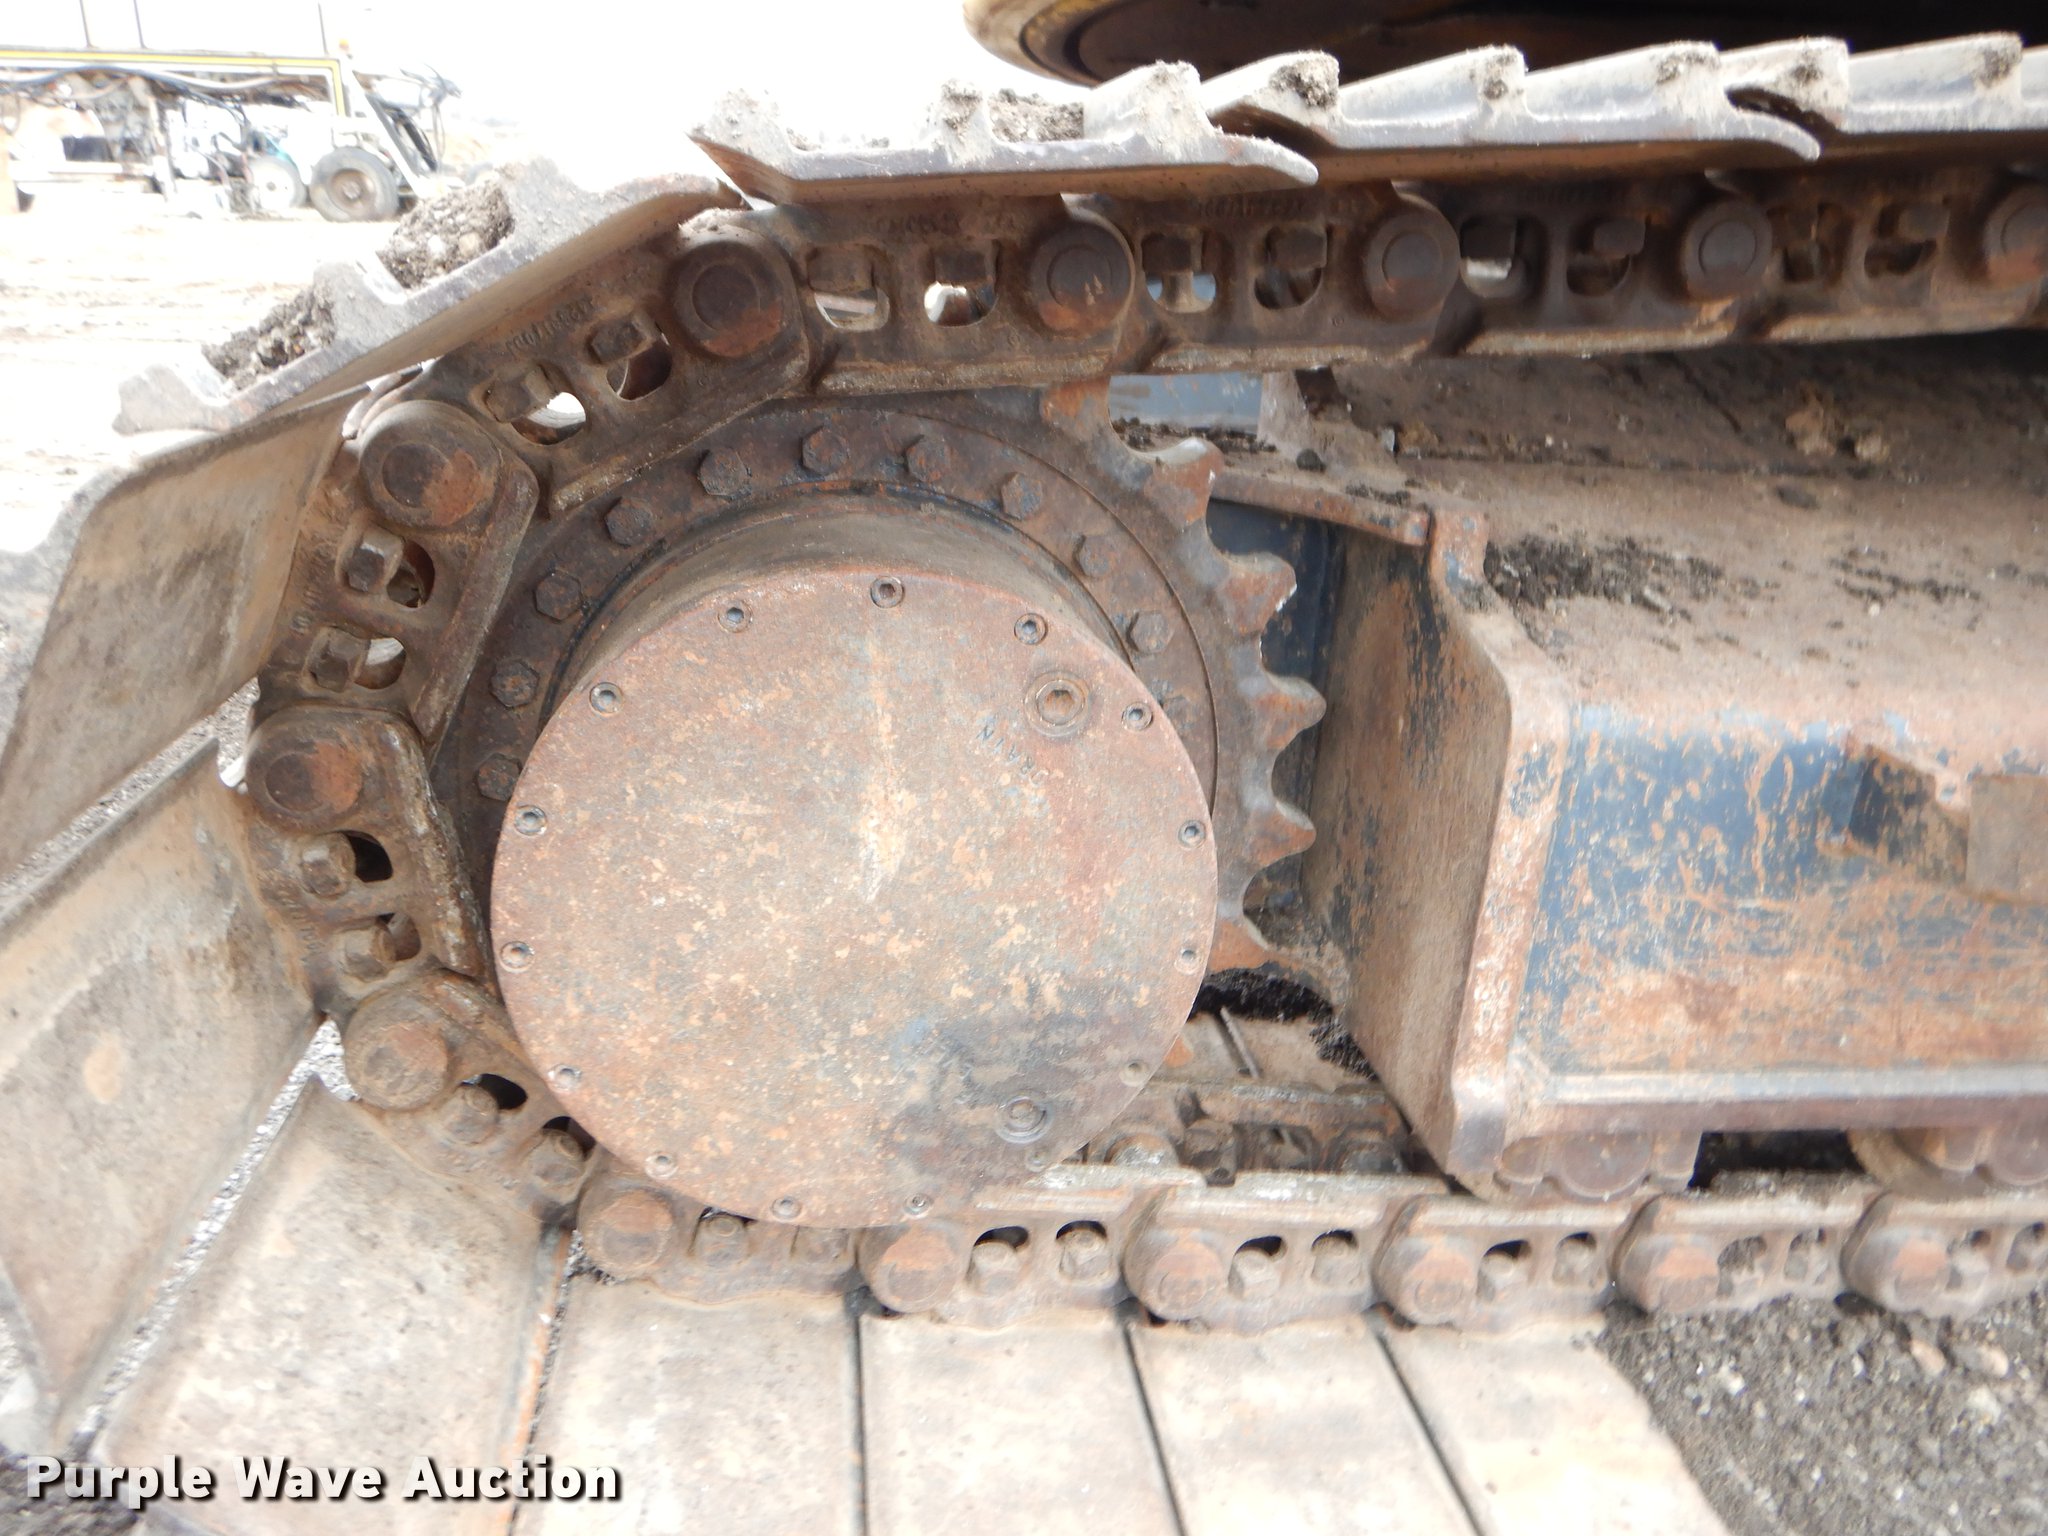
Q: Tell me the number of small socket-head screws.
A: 15